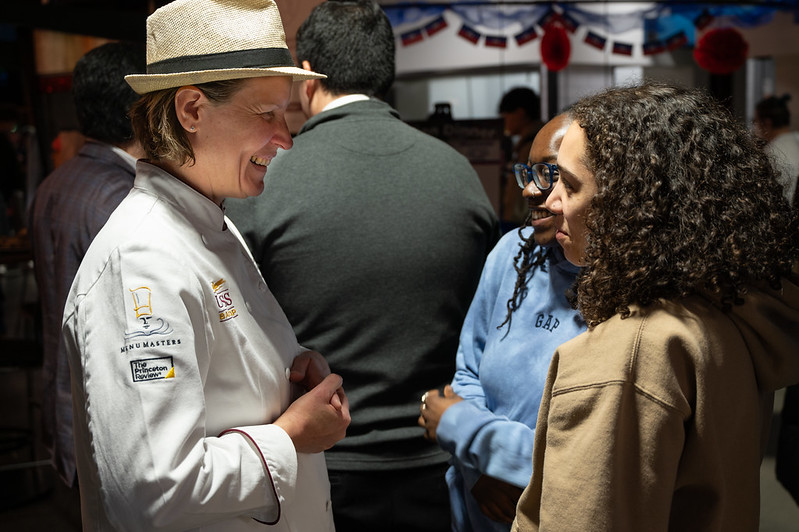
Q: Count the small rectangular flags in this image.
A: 12